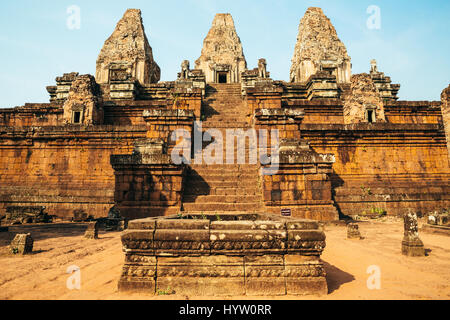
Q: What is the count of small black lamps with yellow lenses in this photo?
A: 0